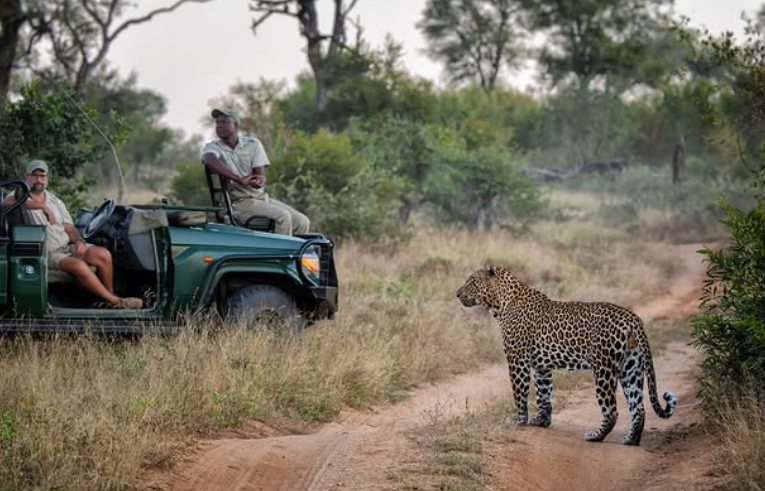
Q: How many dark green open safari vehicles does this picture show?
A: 1